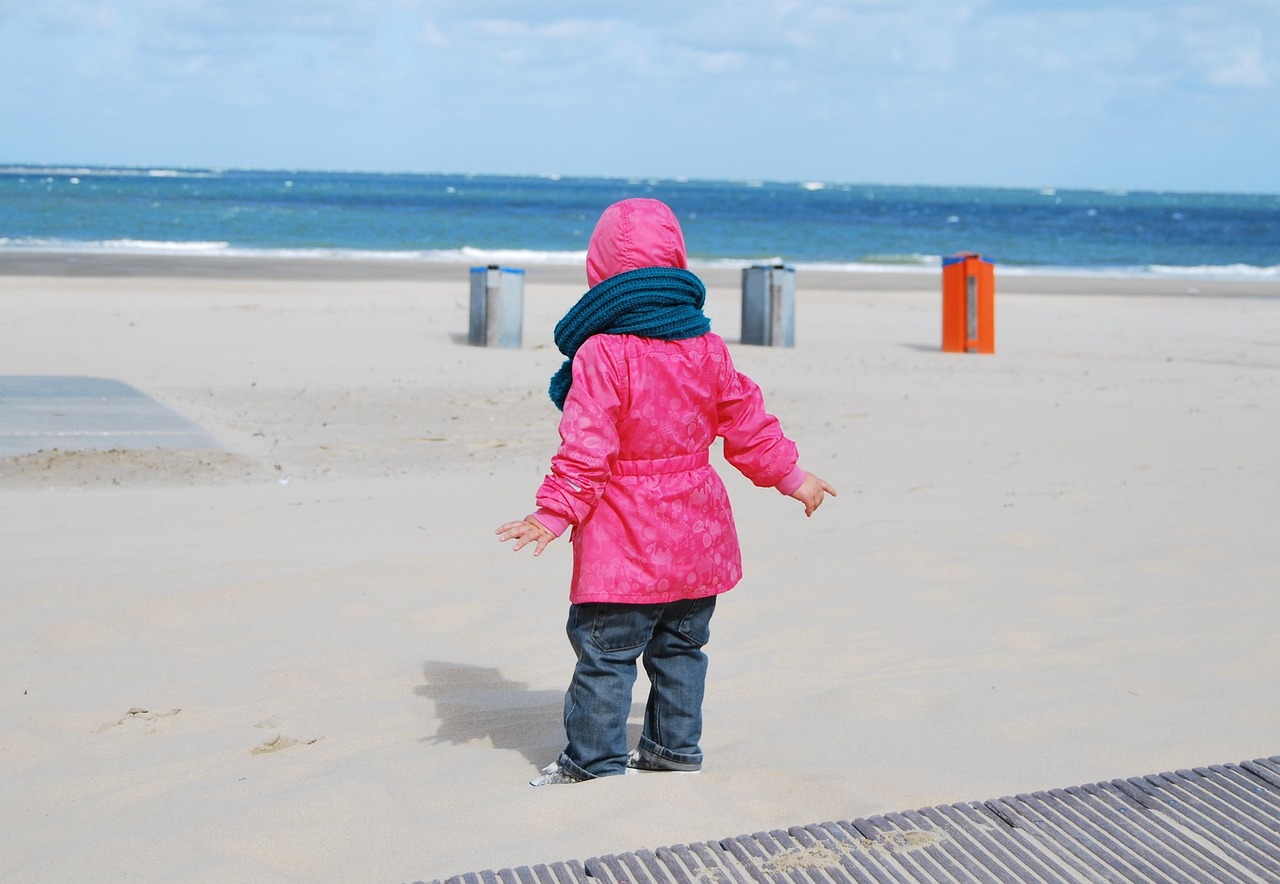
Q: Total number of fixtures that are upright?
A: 3